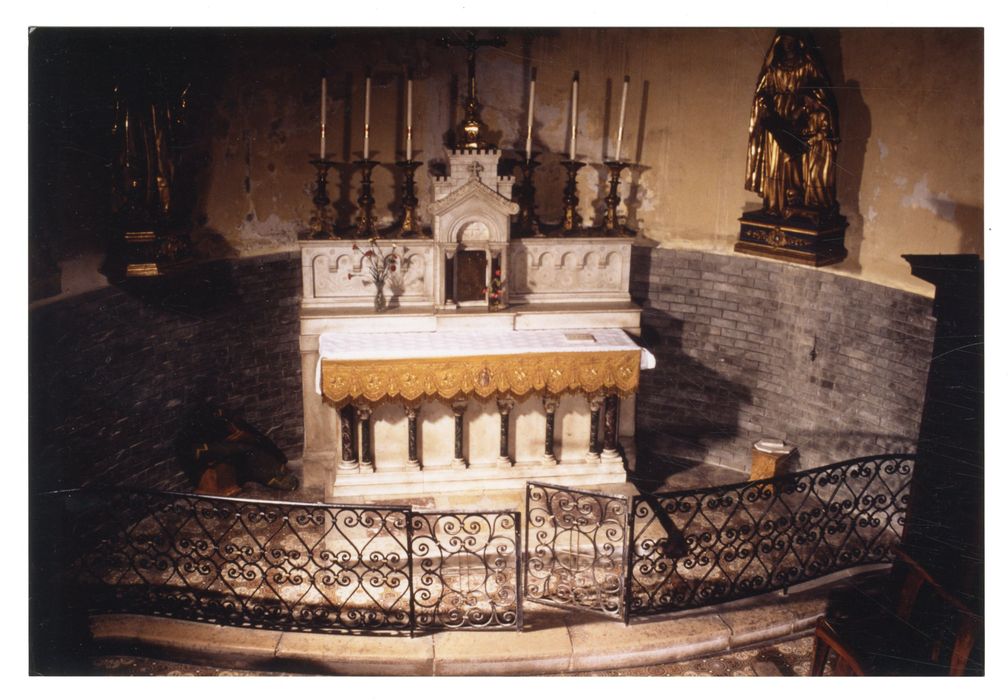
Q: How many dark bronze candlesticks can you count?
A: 6